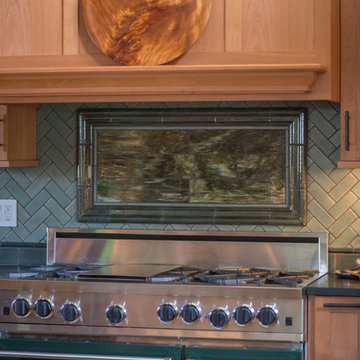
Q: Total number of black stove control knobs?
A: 9